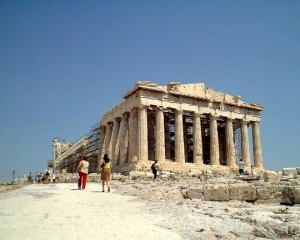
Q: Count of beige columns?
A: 13